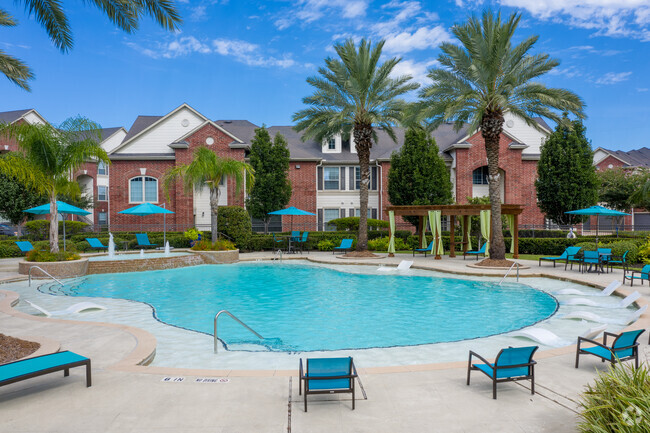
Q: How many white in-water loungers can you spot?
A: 6